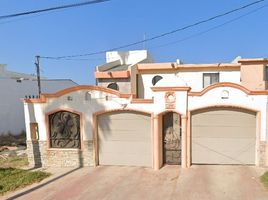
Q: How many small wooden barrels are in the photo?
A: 0